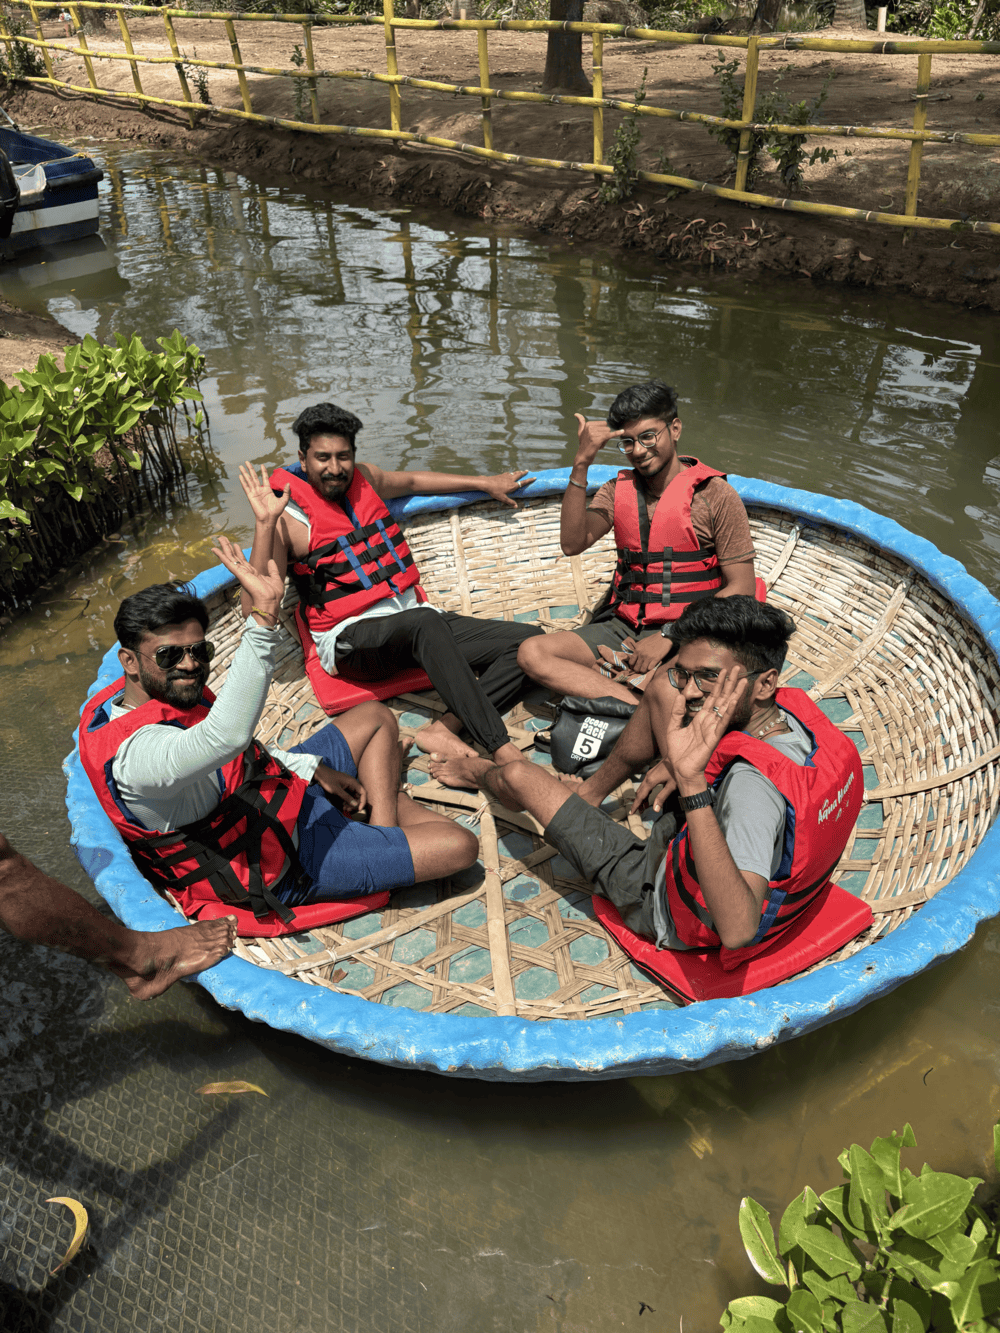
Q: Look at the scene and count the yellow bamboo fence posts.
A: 12